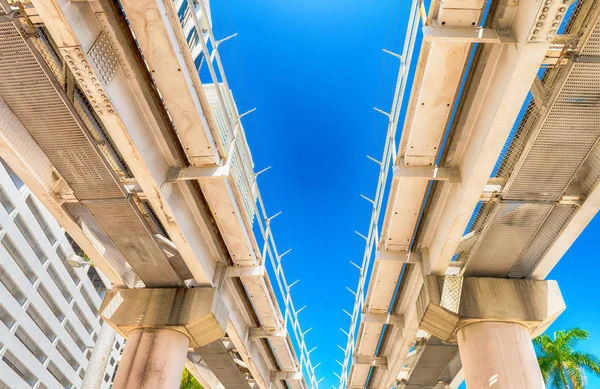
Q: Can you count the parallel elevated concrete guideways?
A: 2